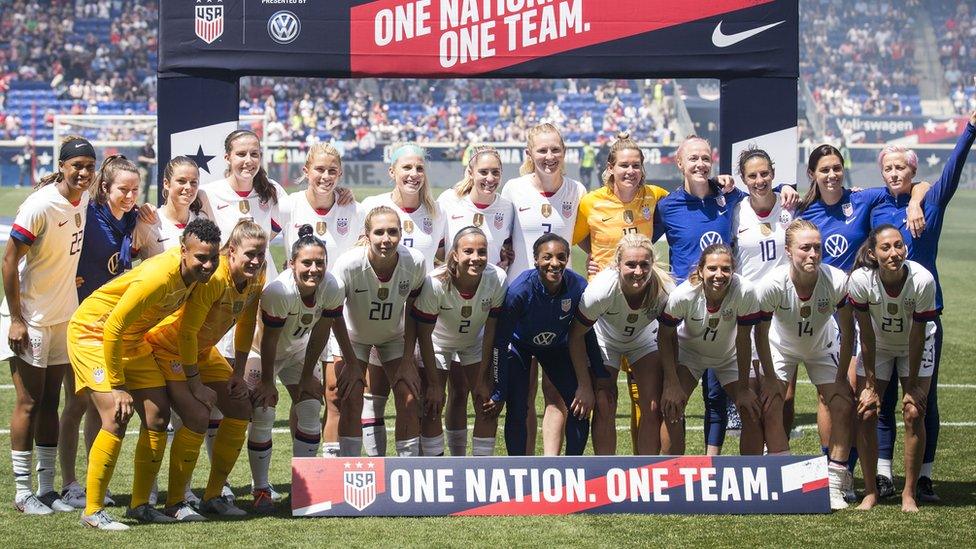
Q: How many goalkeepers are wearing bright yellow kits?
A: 3